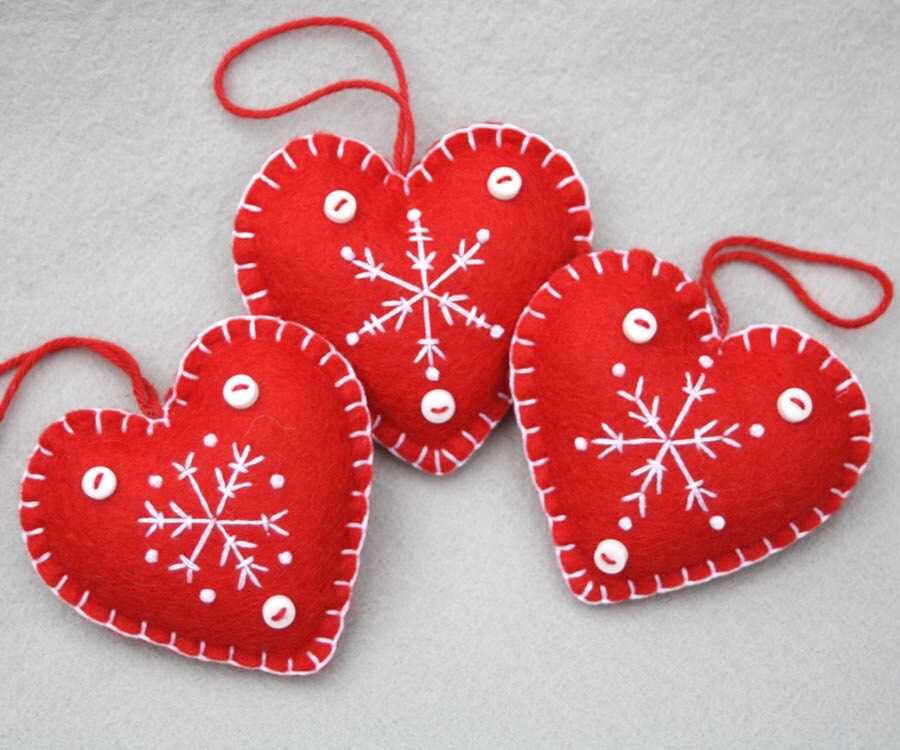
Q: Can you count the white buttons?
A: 9